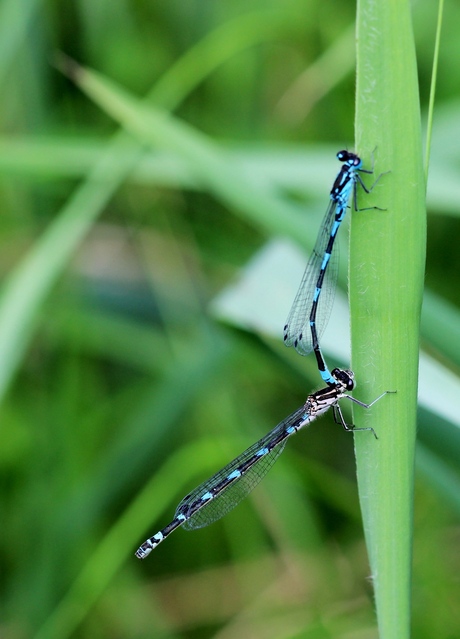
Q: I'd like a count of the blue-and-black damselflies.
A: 2